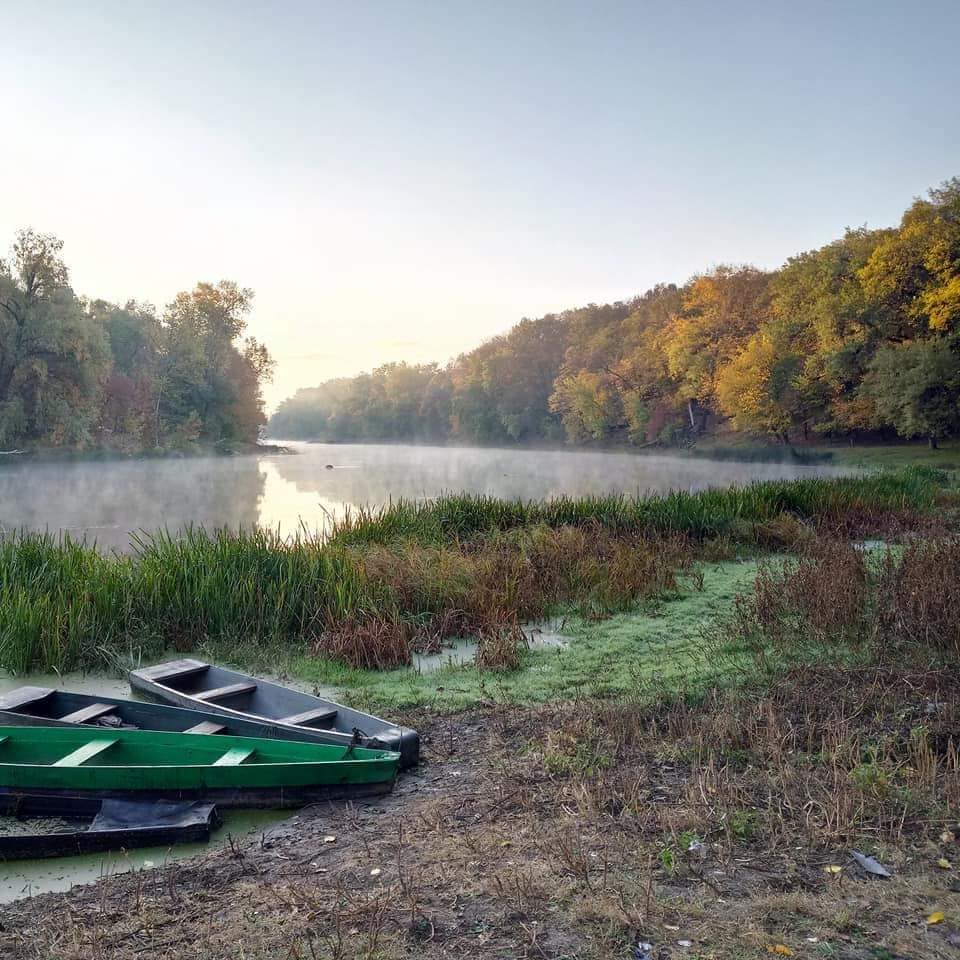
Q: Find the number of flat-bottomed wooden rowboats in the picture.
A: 4